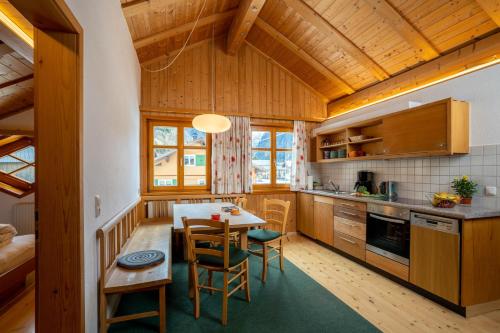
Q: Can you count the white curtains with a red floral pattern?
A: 2